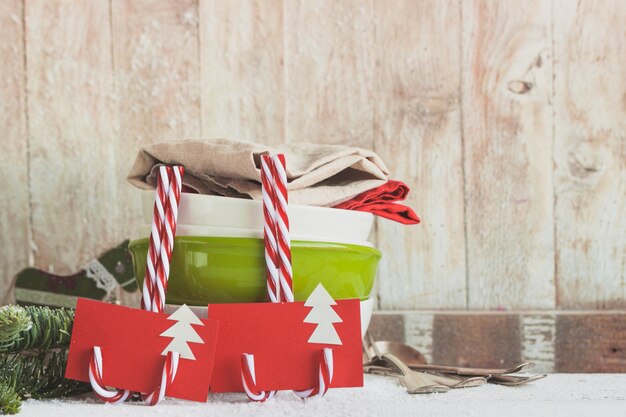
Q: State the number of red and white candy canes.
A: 4